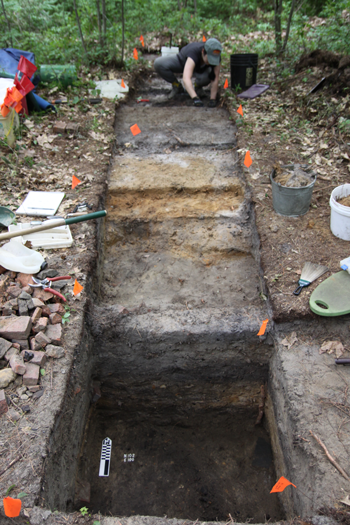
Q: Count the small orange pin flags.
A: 13